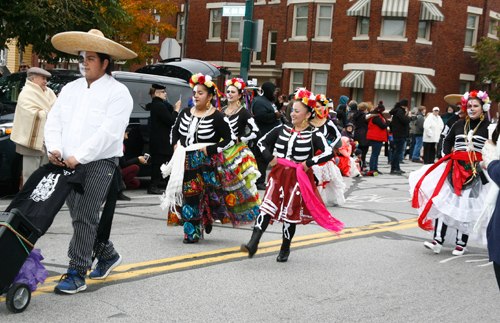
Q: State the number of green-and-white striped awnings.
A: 6